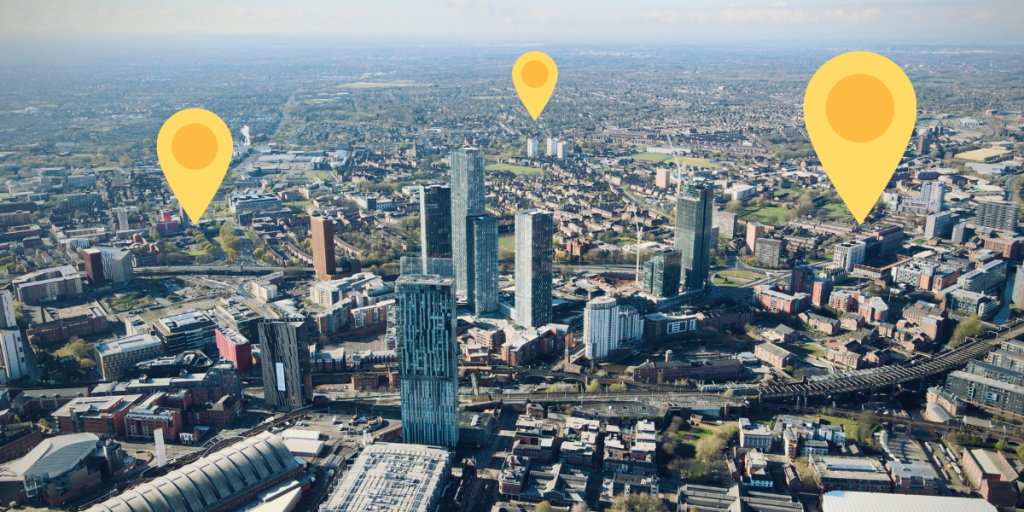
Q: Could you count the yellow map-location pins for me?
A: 3